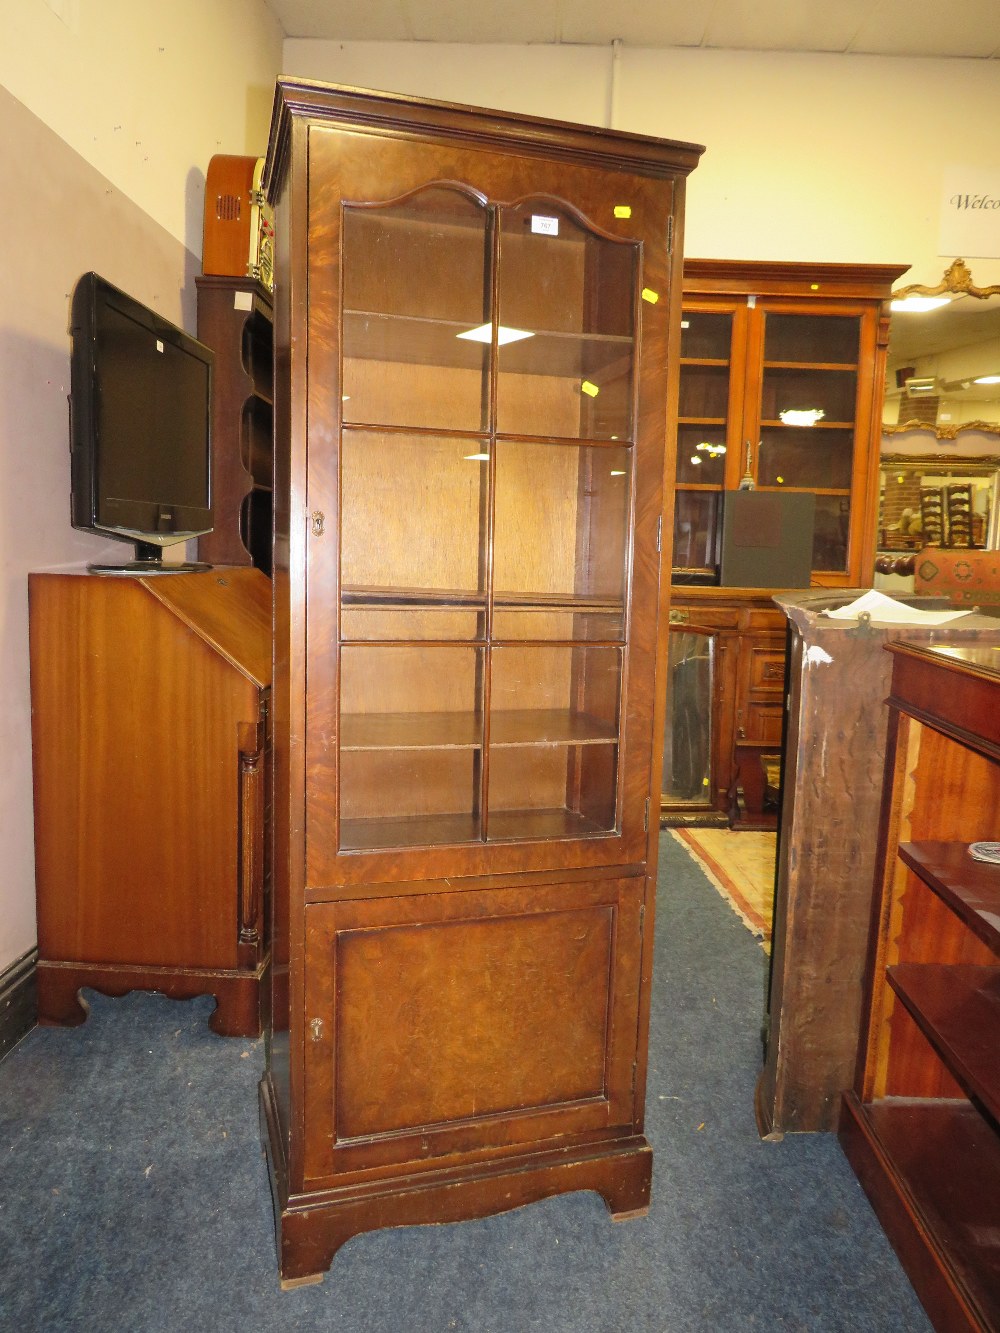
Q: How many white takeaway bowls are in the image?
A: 0